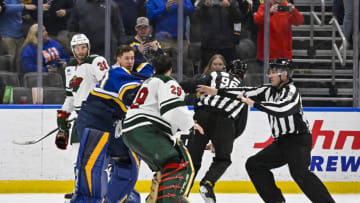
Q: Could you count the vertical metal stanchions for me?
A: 5